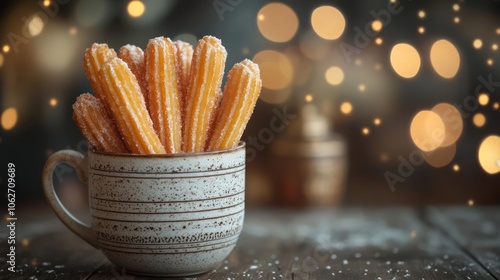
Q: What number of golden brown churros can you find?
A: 8